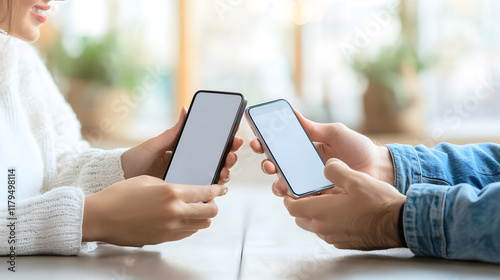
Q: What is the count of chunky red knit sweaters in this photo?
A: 0